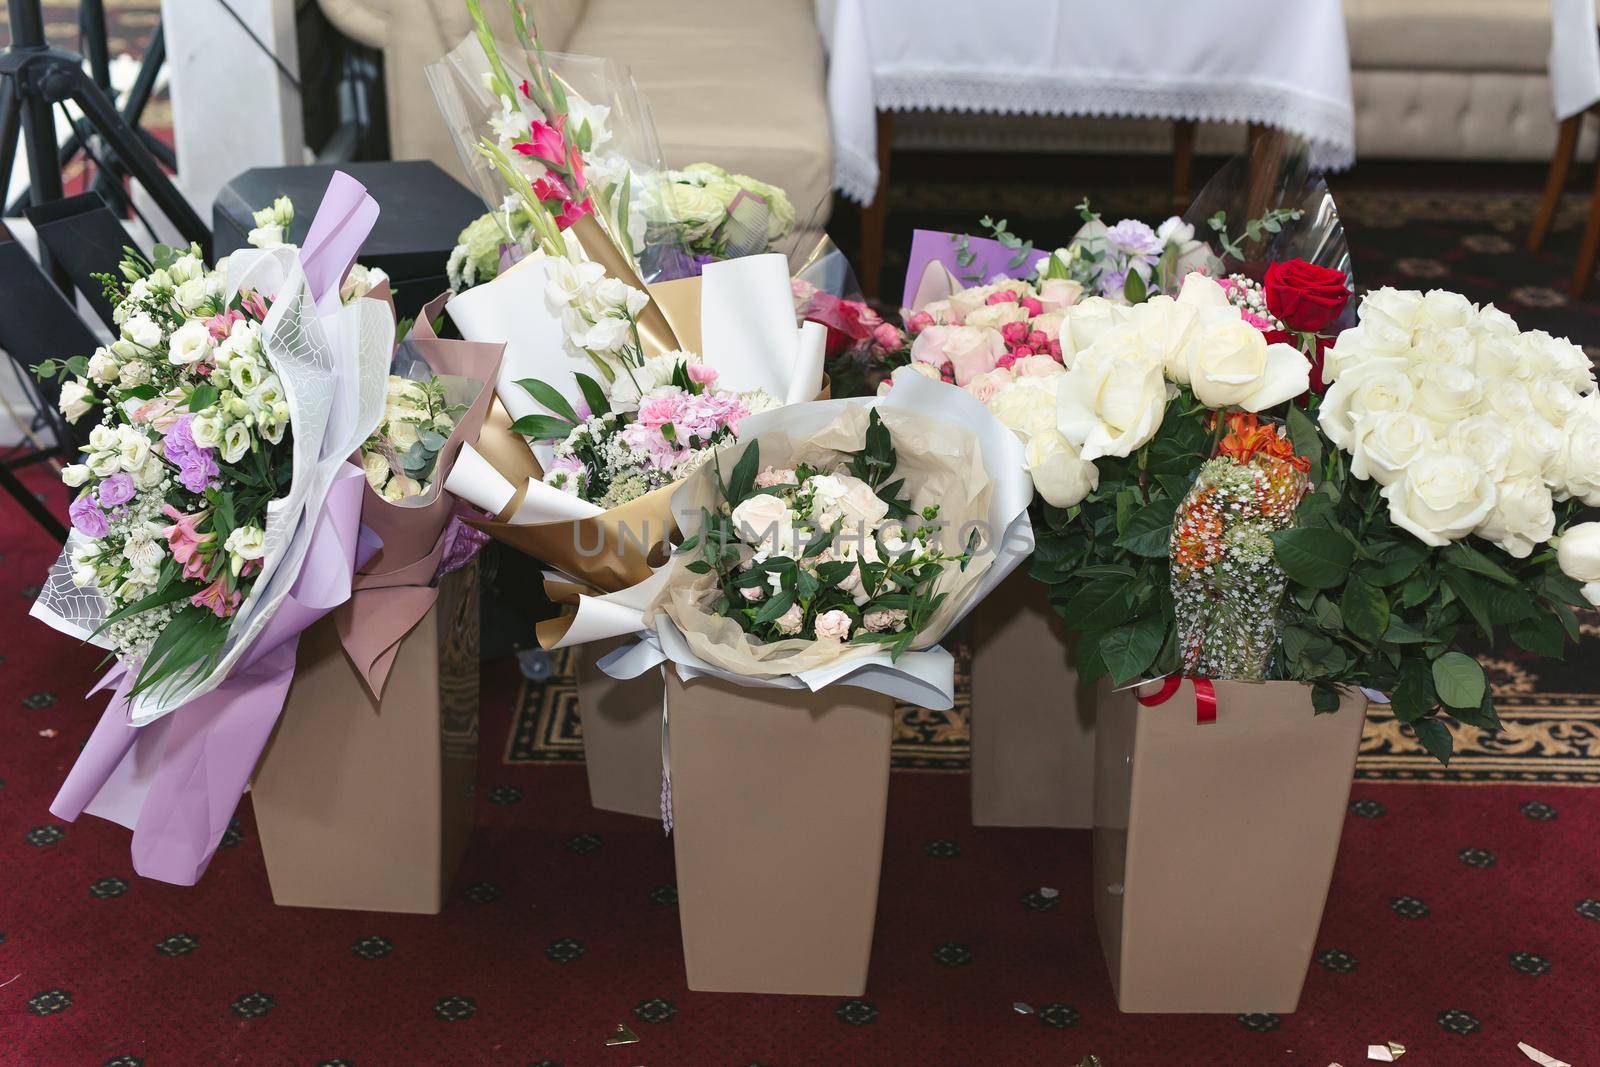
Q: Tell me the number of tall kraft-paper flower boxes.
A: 5